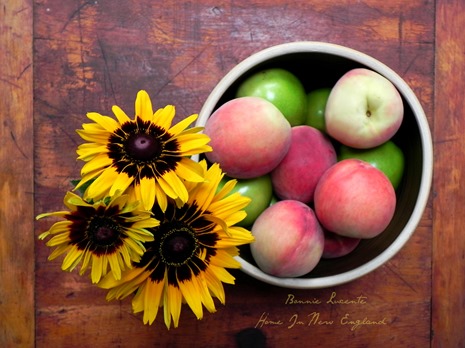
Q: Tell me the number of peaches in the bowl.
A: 6